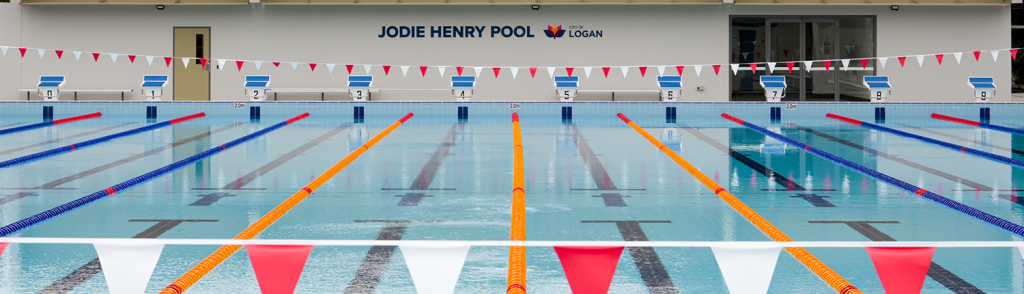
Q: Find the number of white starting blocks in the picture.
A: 10